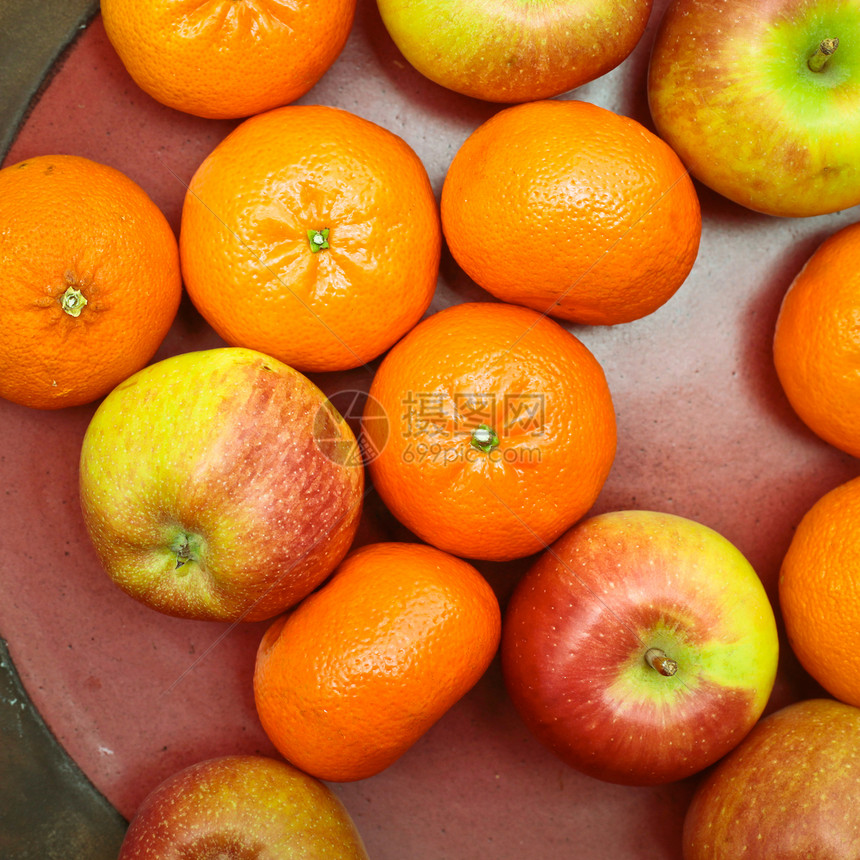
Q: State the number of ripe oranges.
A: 8